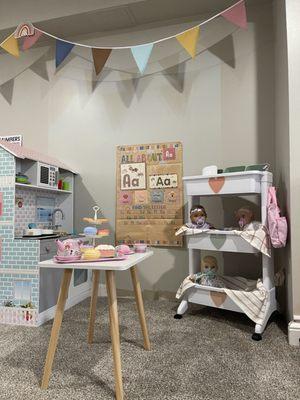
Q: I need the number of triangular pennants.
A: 7